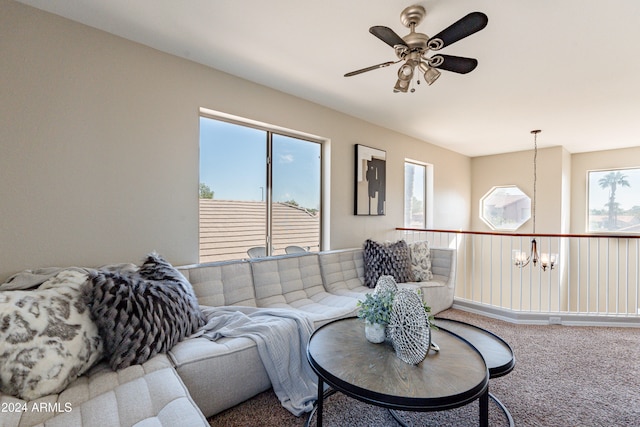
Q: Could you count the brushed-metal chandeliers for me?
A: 1